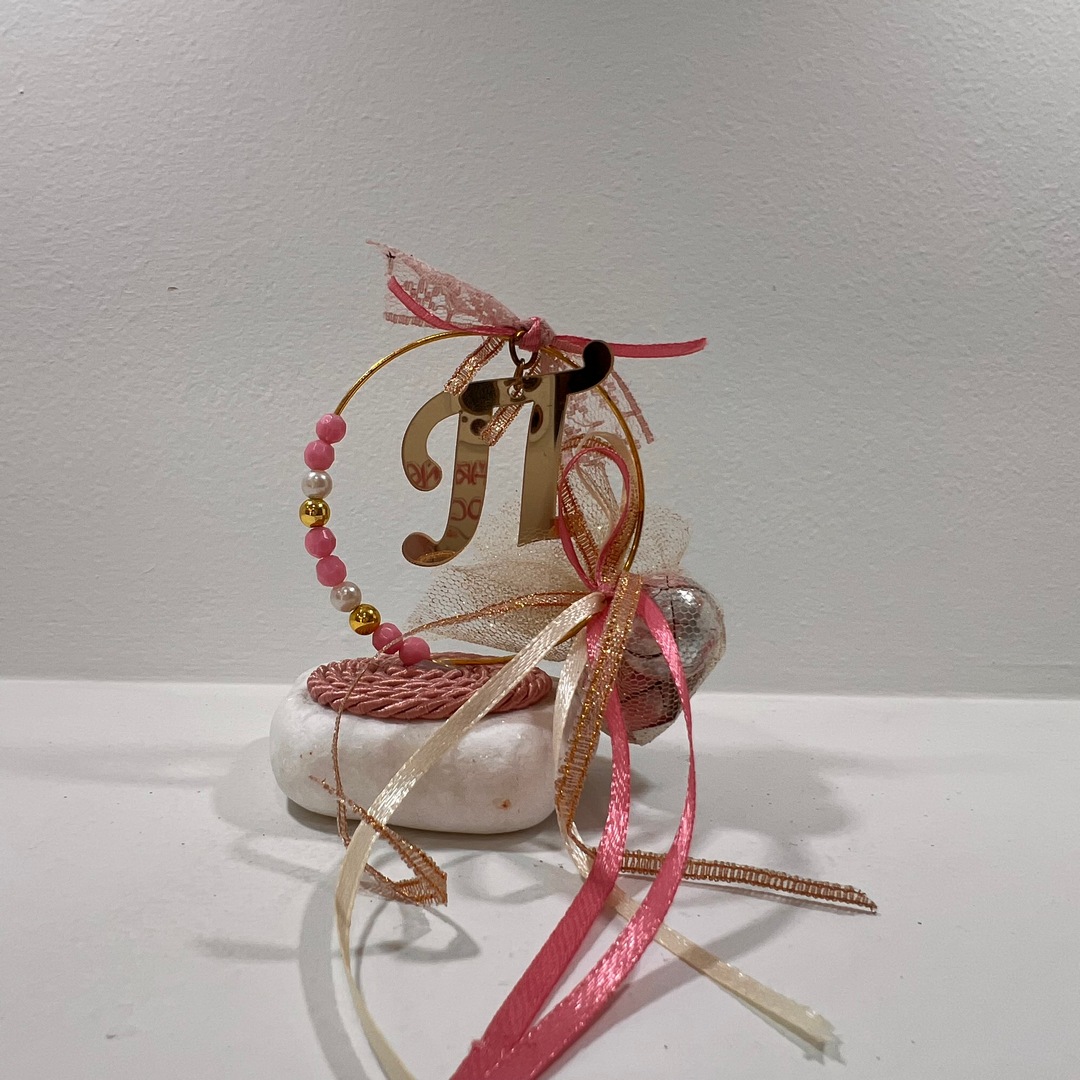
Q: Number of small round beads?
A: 10